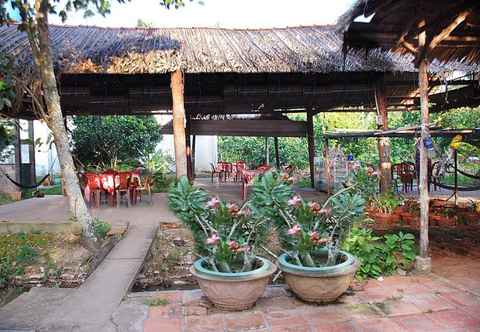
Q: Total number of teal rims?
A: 2